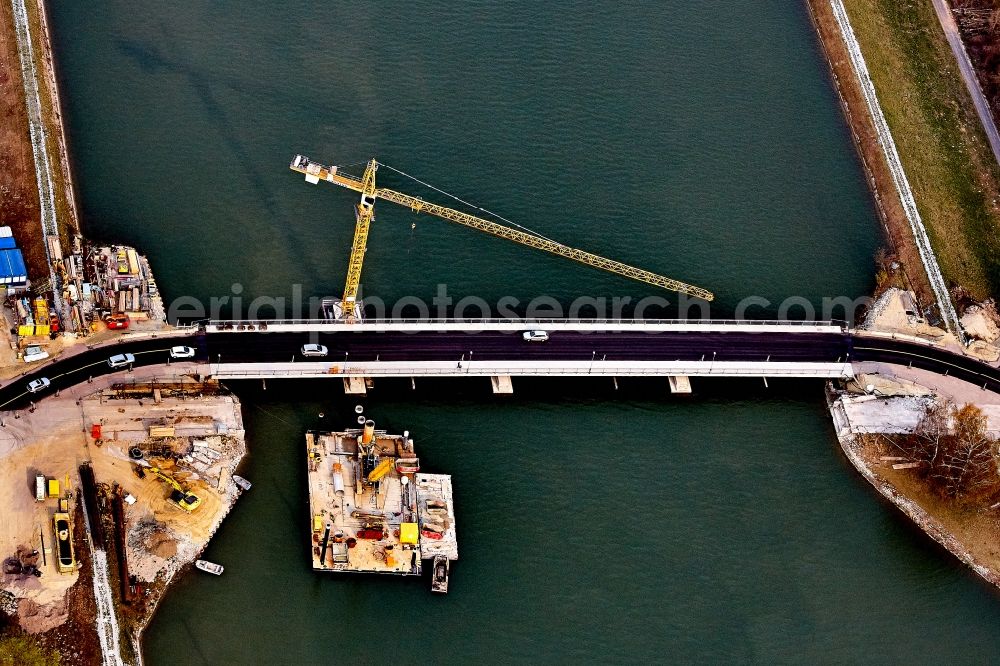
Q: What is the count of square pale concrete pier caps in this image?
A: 3